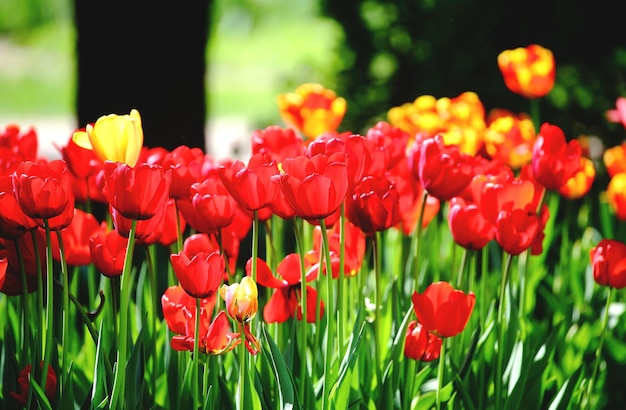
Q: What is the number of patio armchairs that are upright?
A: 0